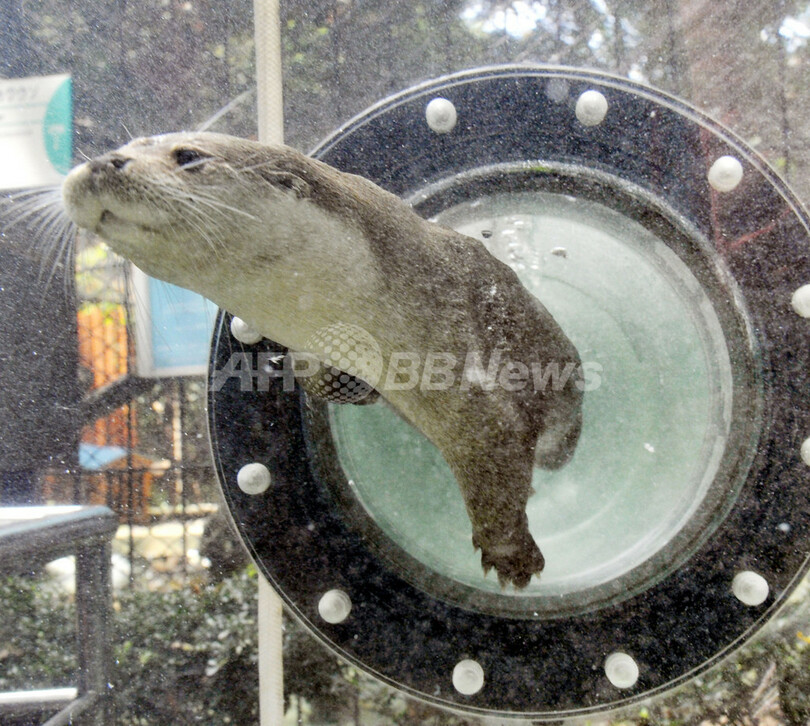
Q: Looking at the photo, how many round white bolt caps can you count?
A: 11